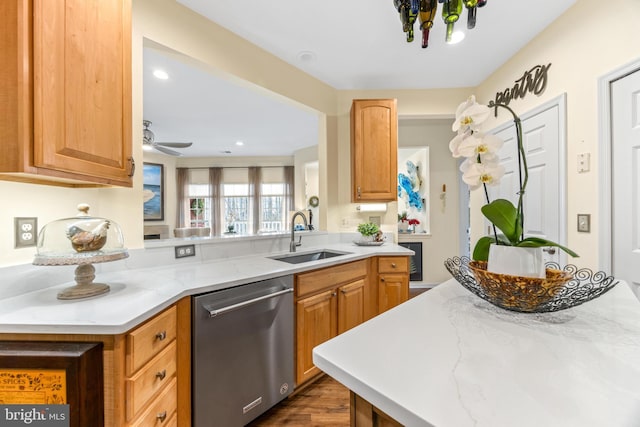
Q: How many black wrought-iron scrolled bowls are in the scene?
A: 1